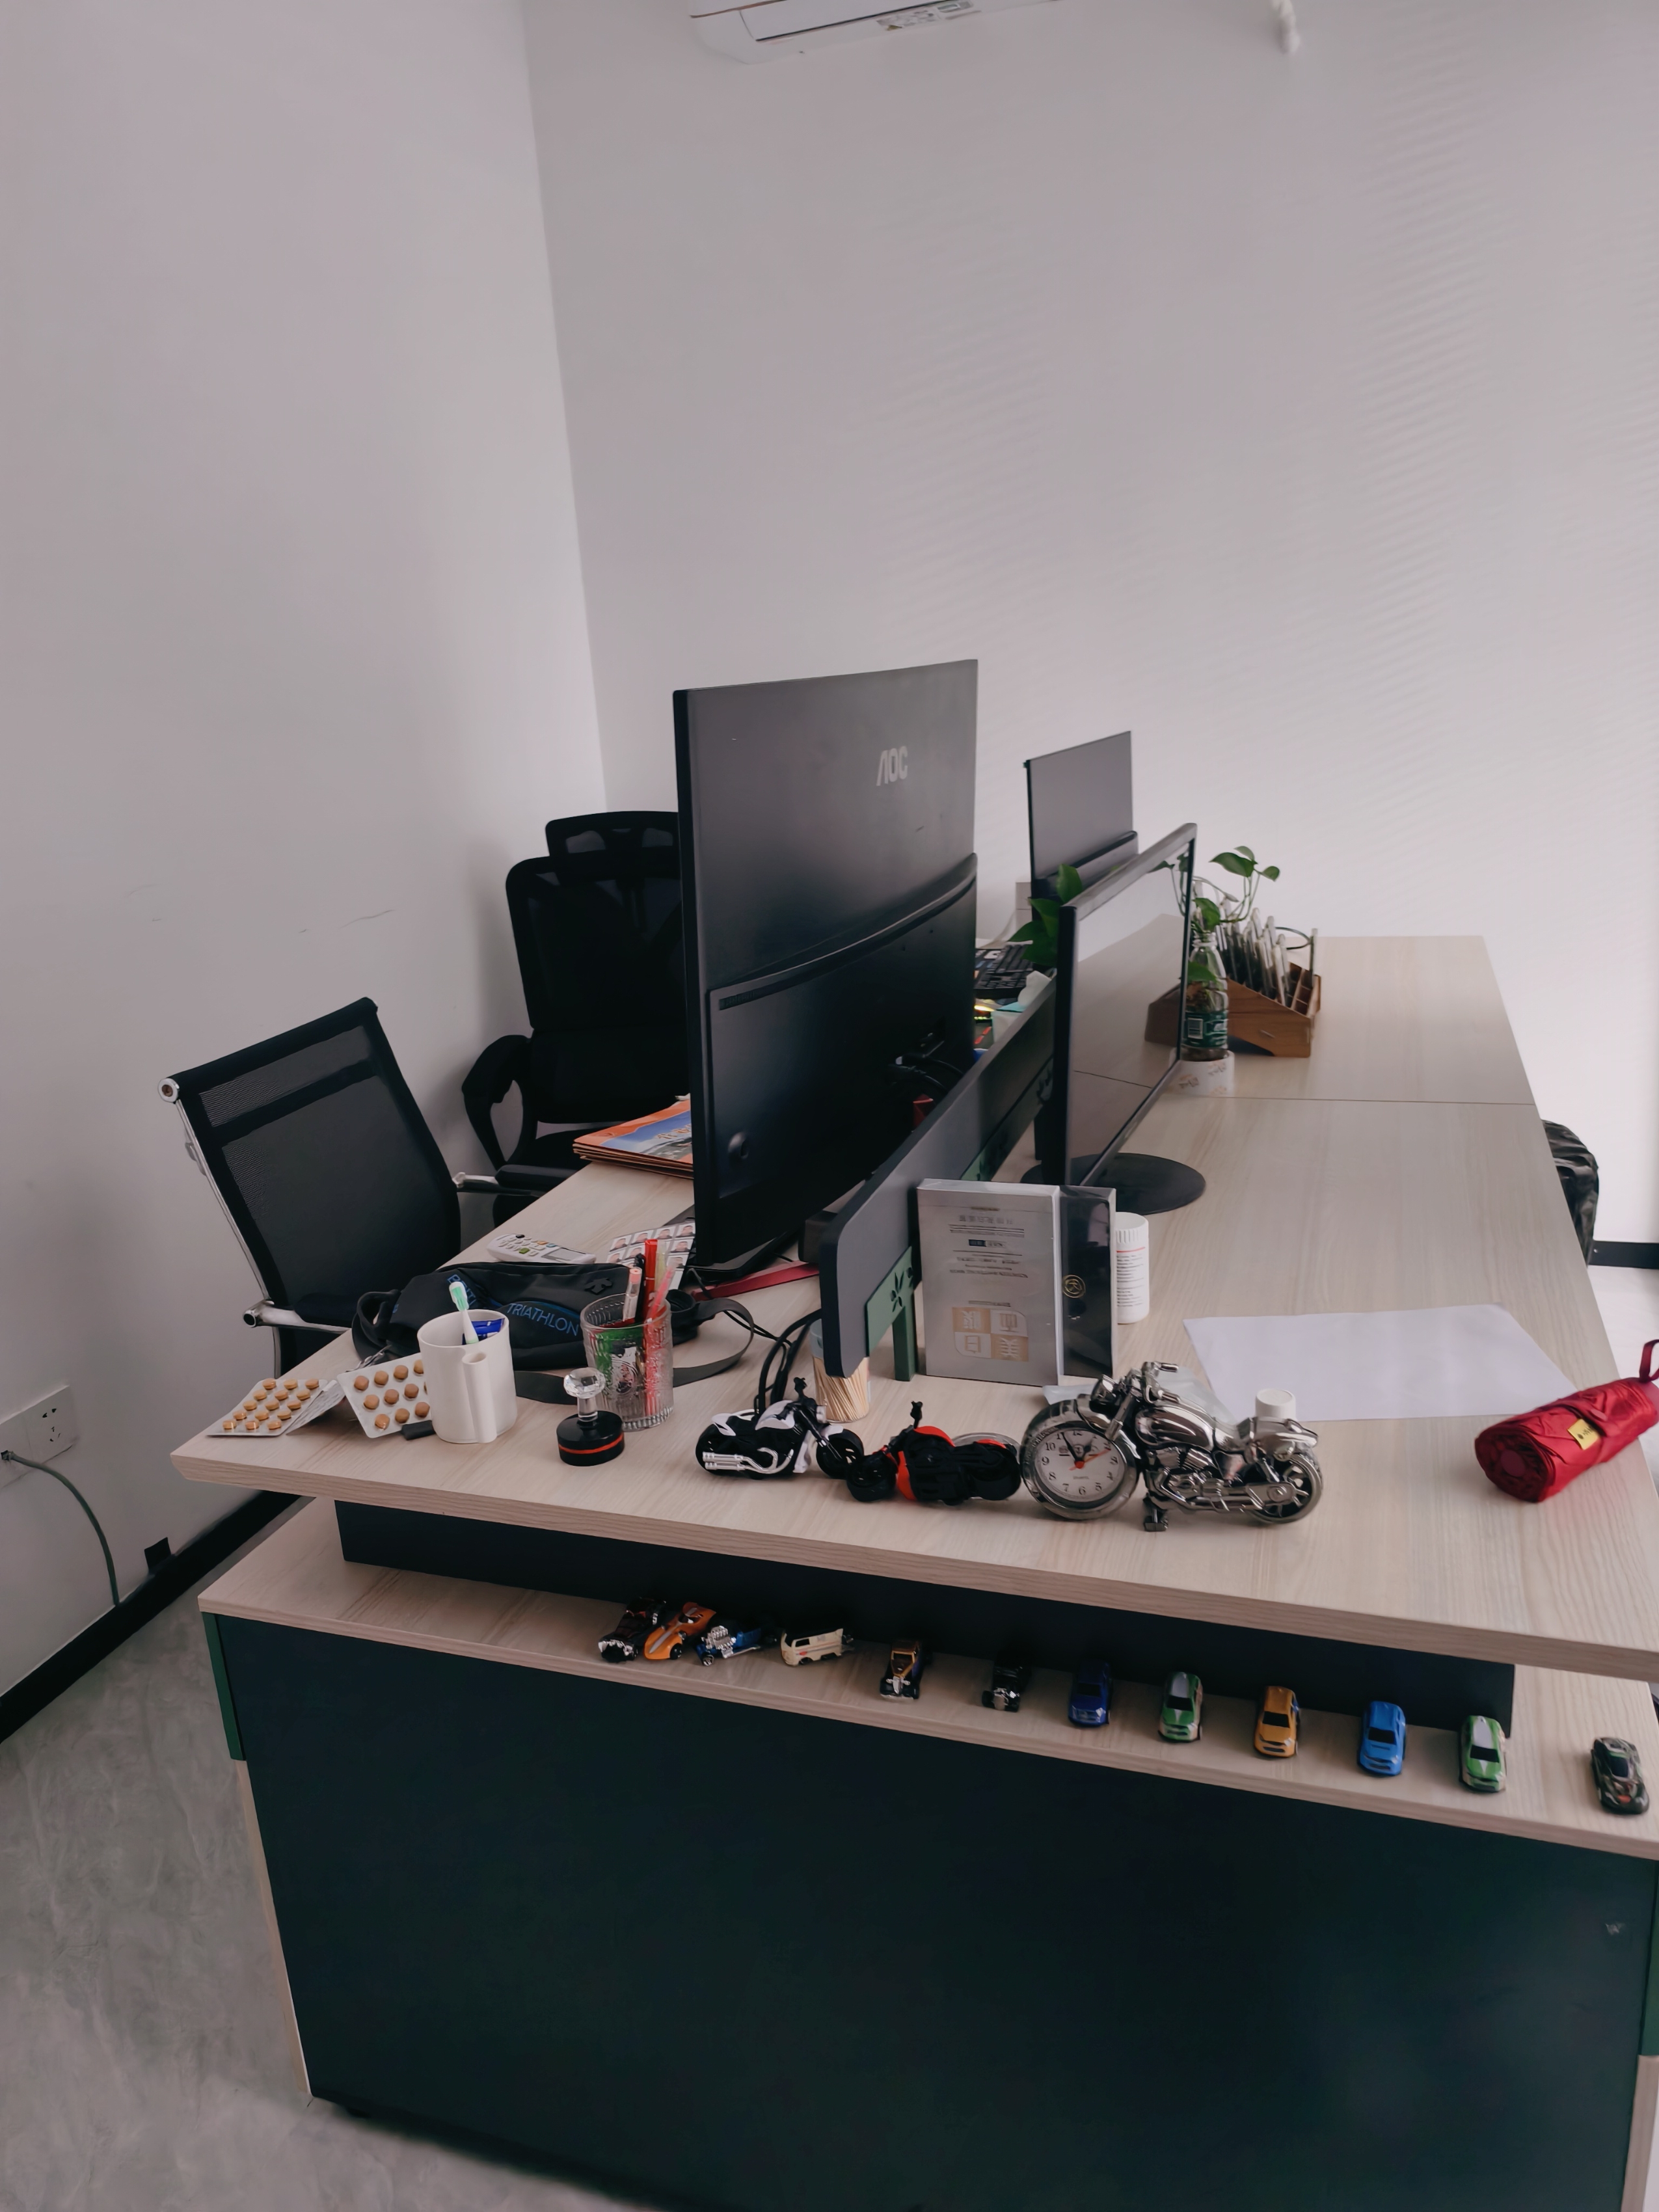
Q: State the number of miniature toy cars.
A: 12